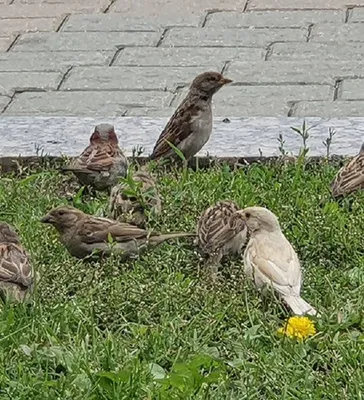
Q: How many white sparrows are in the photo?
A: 1